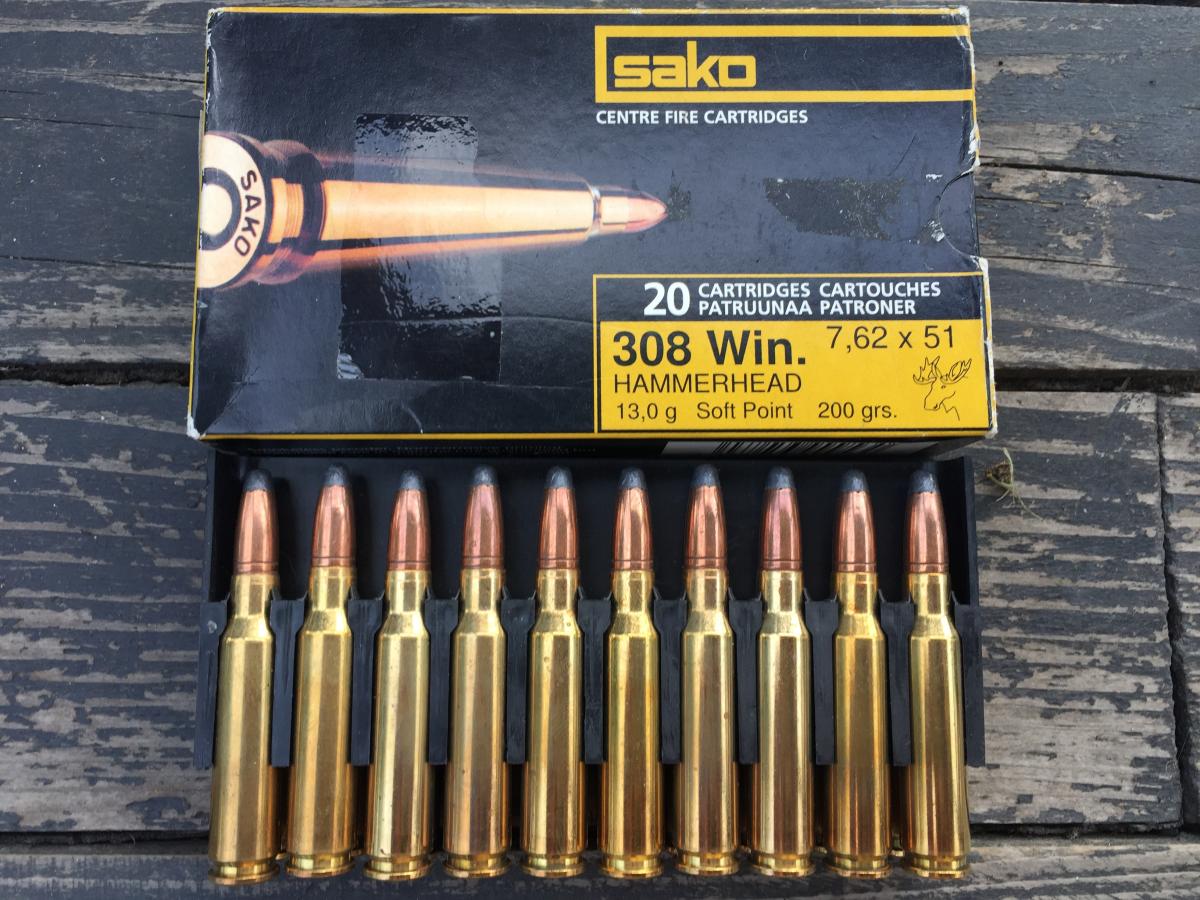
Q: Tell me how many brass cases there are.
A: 10